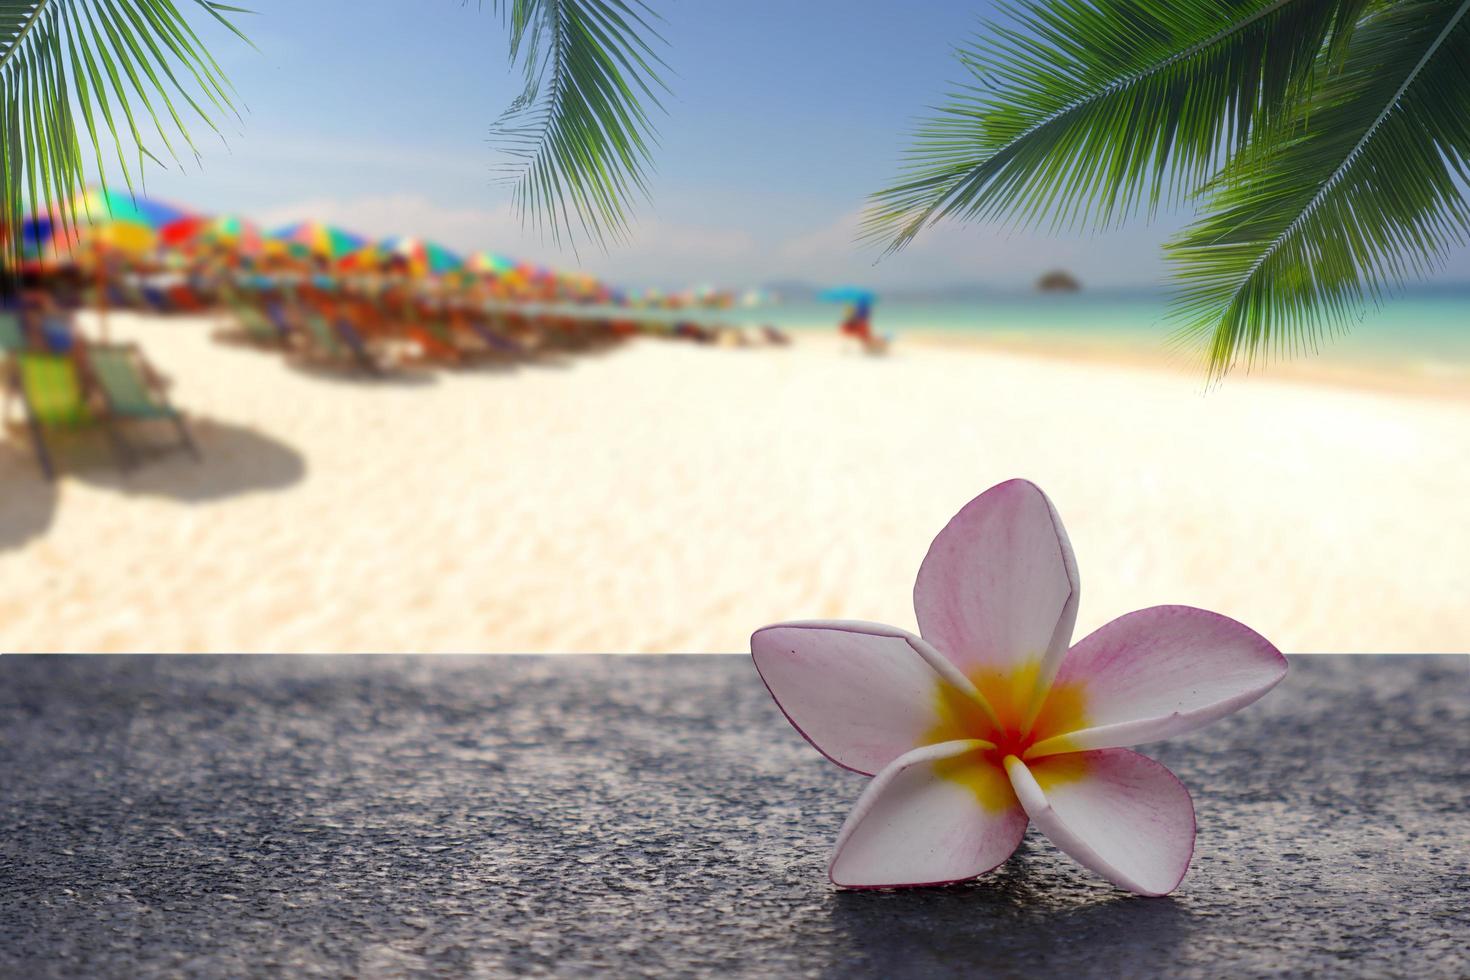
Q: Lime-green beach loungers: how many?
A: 1